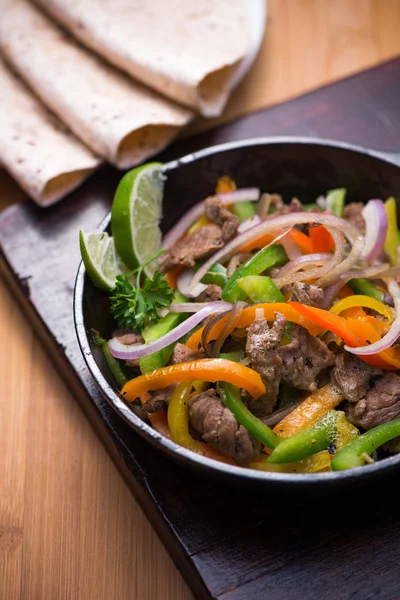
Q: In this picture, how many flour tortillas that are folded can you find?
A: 3